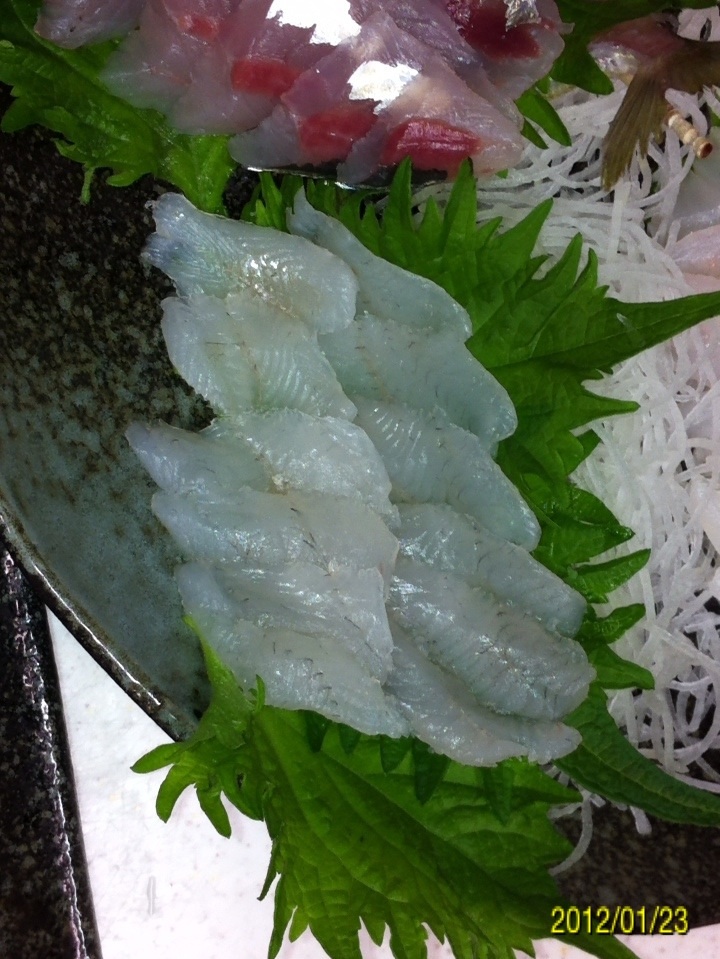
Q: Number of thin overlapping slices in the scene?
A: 12